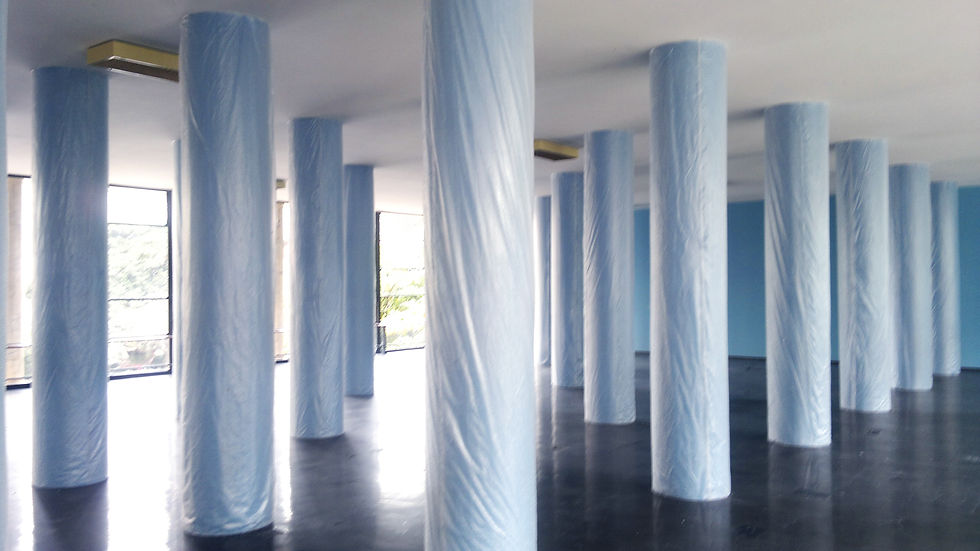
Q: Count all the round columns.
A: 15